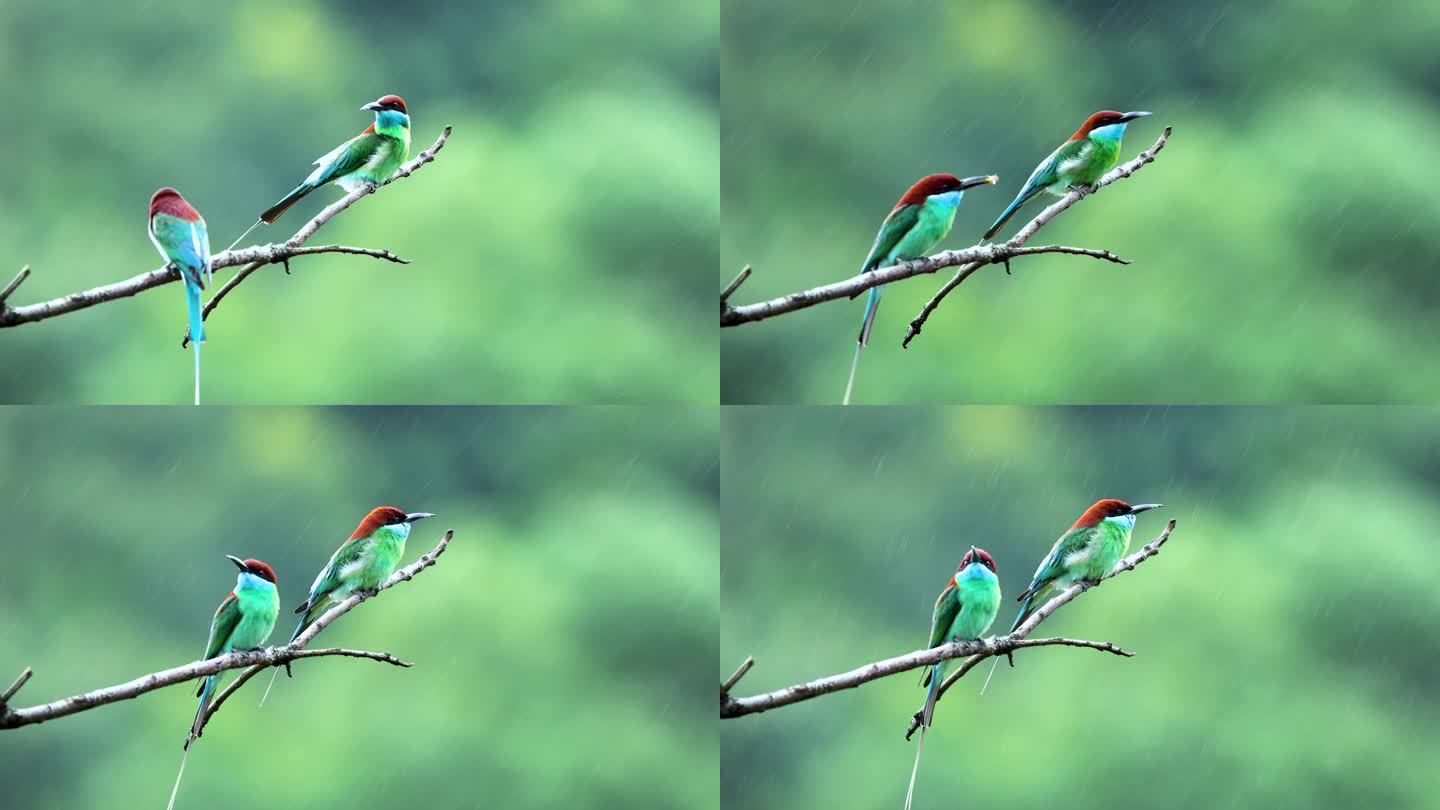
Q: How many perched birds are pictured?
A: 8